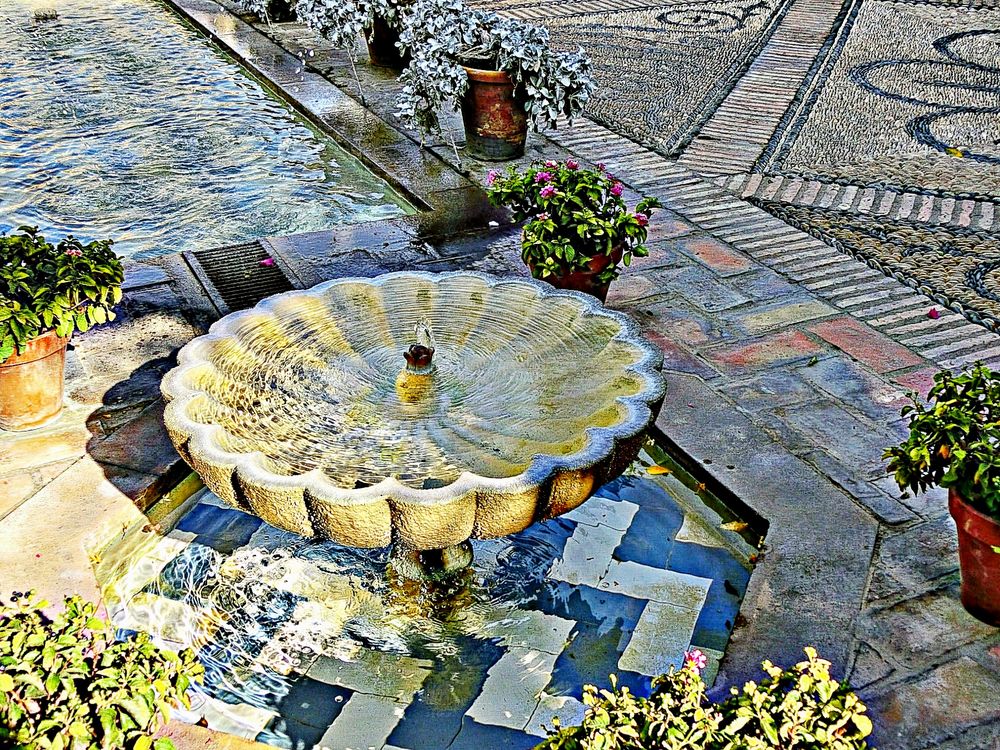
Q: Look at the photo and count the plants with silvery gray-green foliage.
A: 3